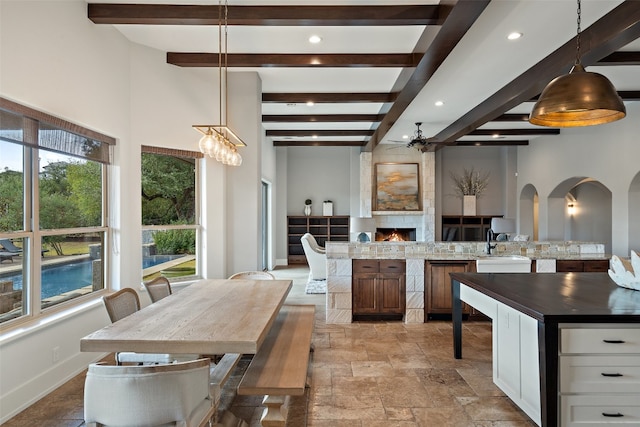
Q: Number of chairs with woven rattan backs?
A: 2